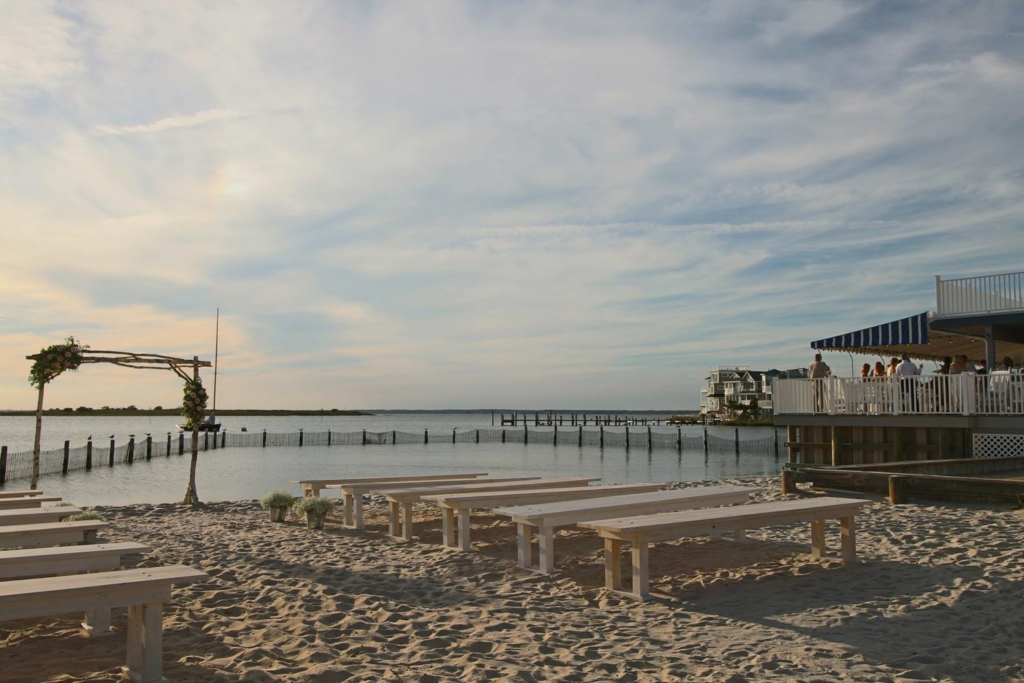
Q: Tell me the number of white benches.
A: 12